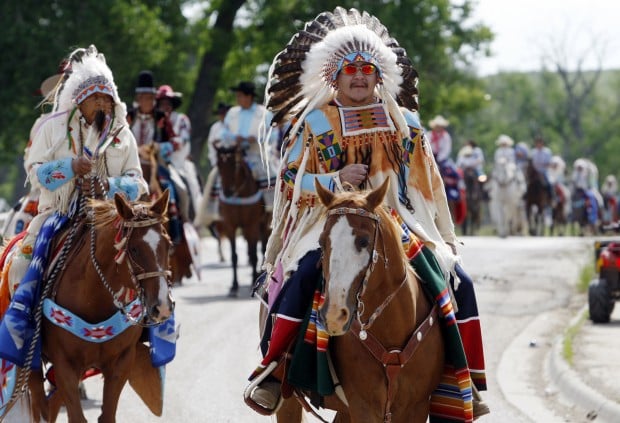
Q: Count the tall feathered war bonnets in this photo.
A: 2